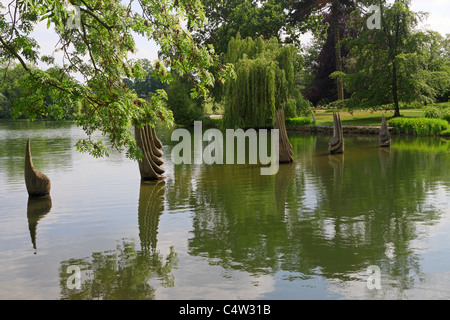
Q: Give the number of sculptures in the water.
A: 5